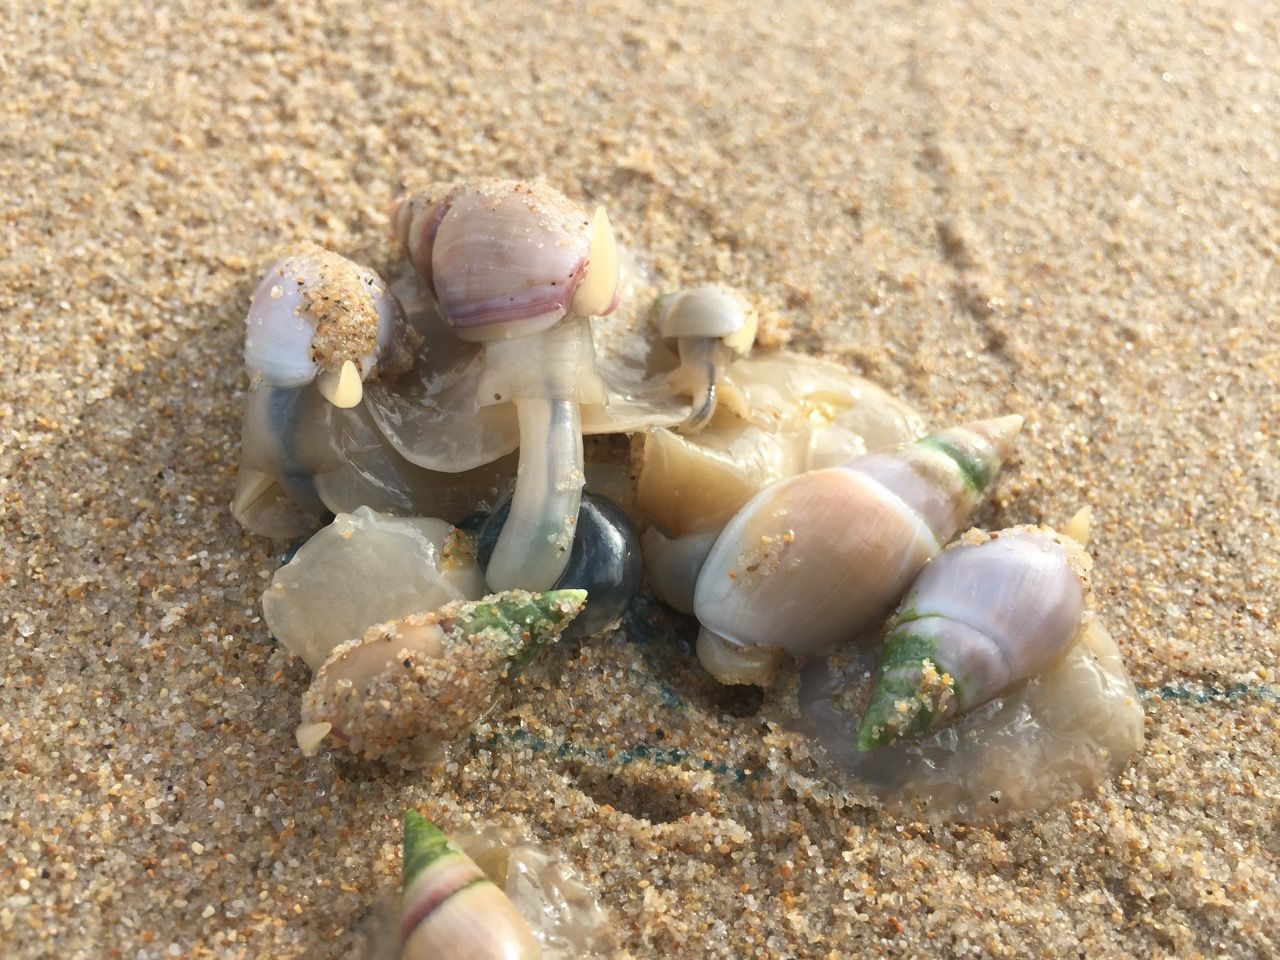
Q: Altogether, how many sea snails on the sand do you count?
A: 7